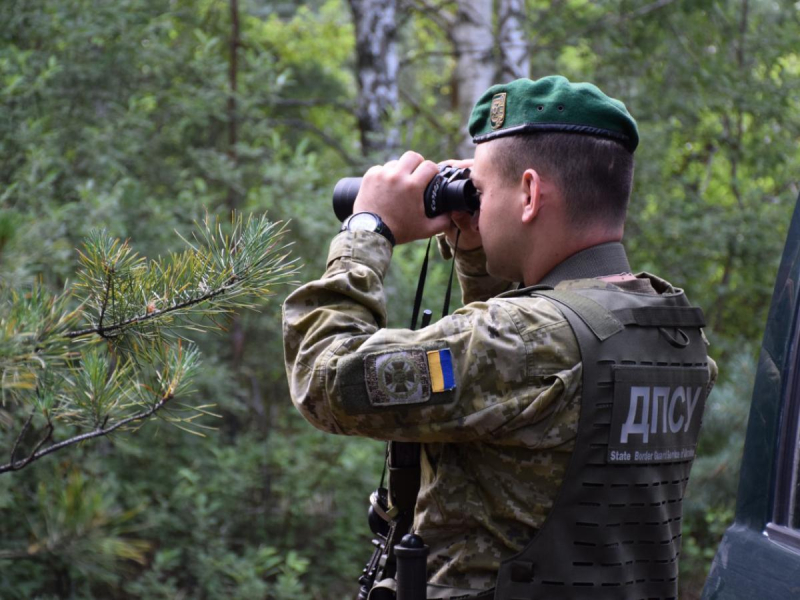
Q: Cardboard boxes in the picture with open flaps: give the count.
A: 0